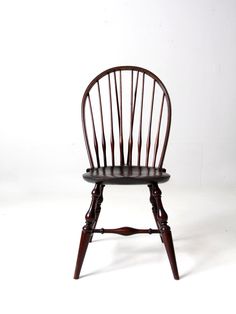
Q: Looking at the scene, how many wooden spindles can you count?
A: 10